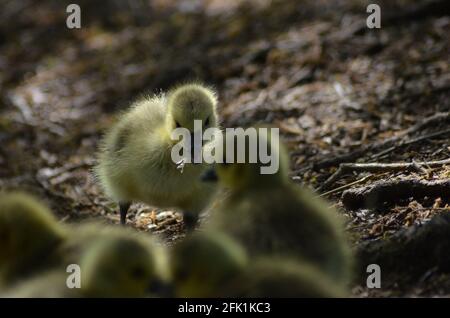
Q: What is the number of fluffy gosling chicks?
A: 5